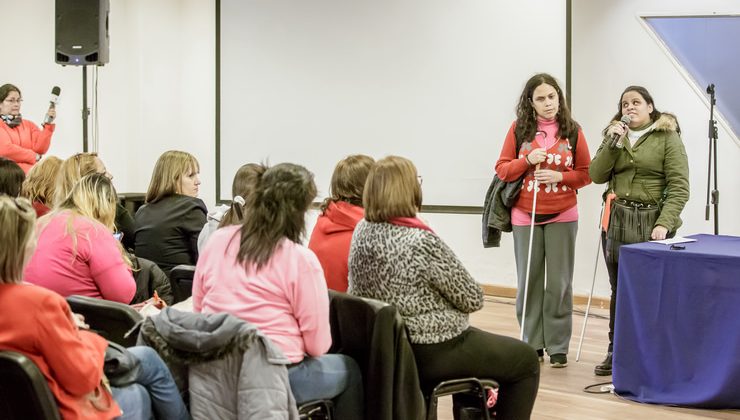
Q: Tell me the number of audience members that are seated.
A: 10